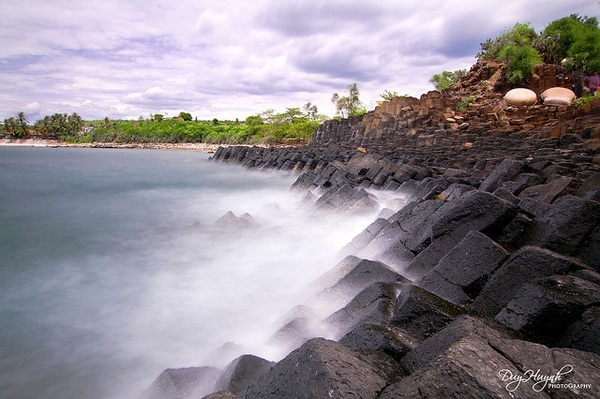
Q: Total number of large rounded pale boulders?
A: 2